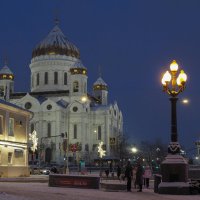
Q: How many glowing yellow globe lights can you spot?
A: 5